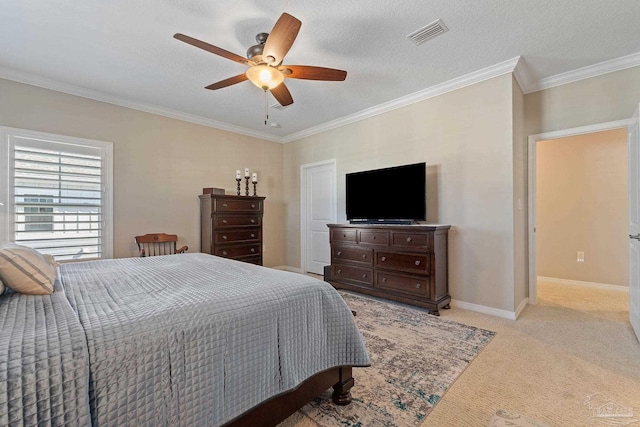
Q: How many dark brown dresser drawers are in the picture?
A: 12